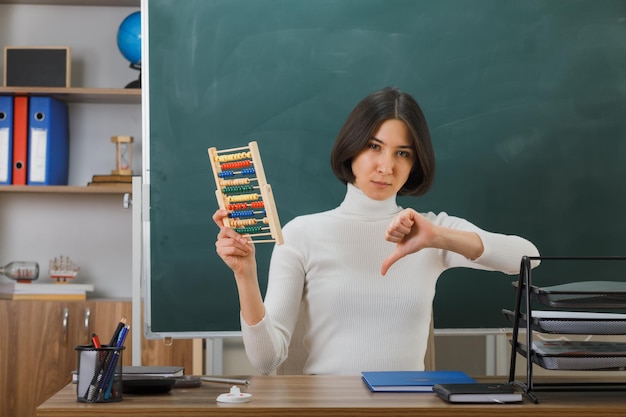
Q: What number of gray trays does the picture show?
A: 3